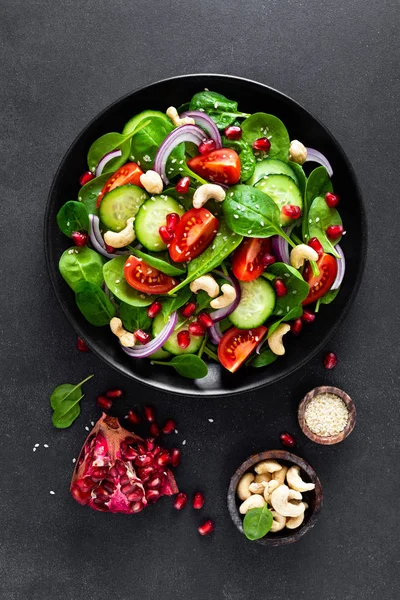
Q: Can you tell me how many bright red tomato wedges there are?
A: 7